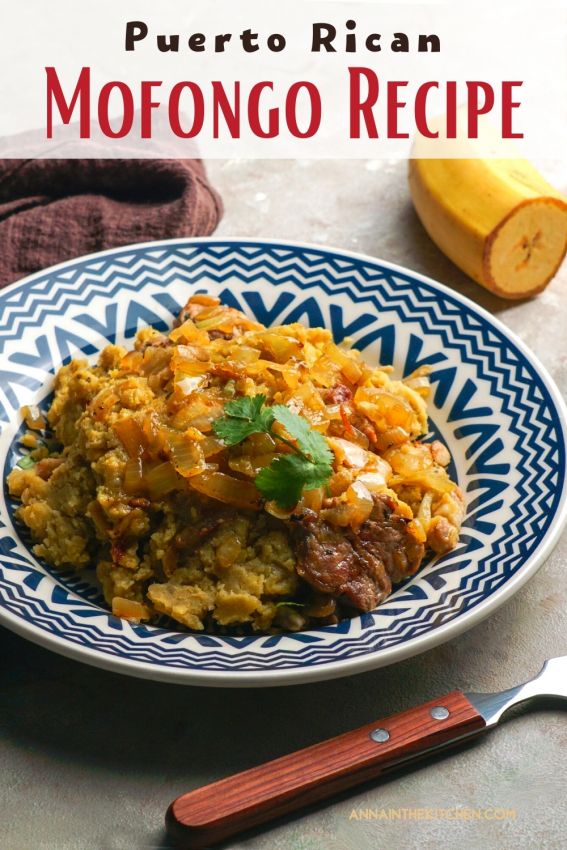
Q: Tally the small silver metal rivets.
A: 2